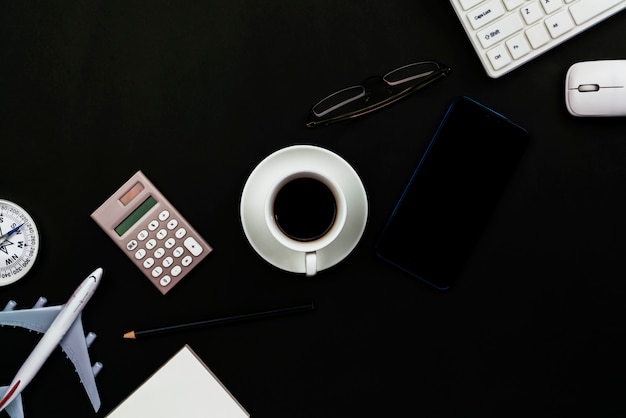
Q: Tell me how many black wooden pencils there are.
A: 1